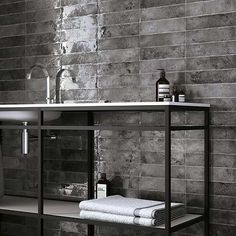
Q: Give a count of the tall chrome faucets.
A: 2